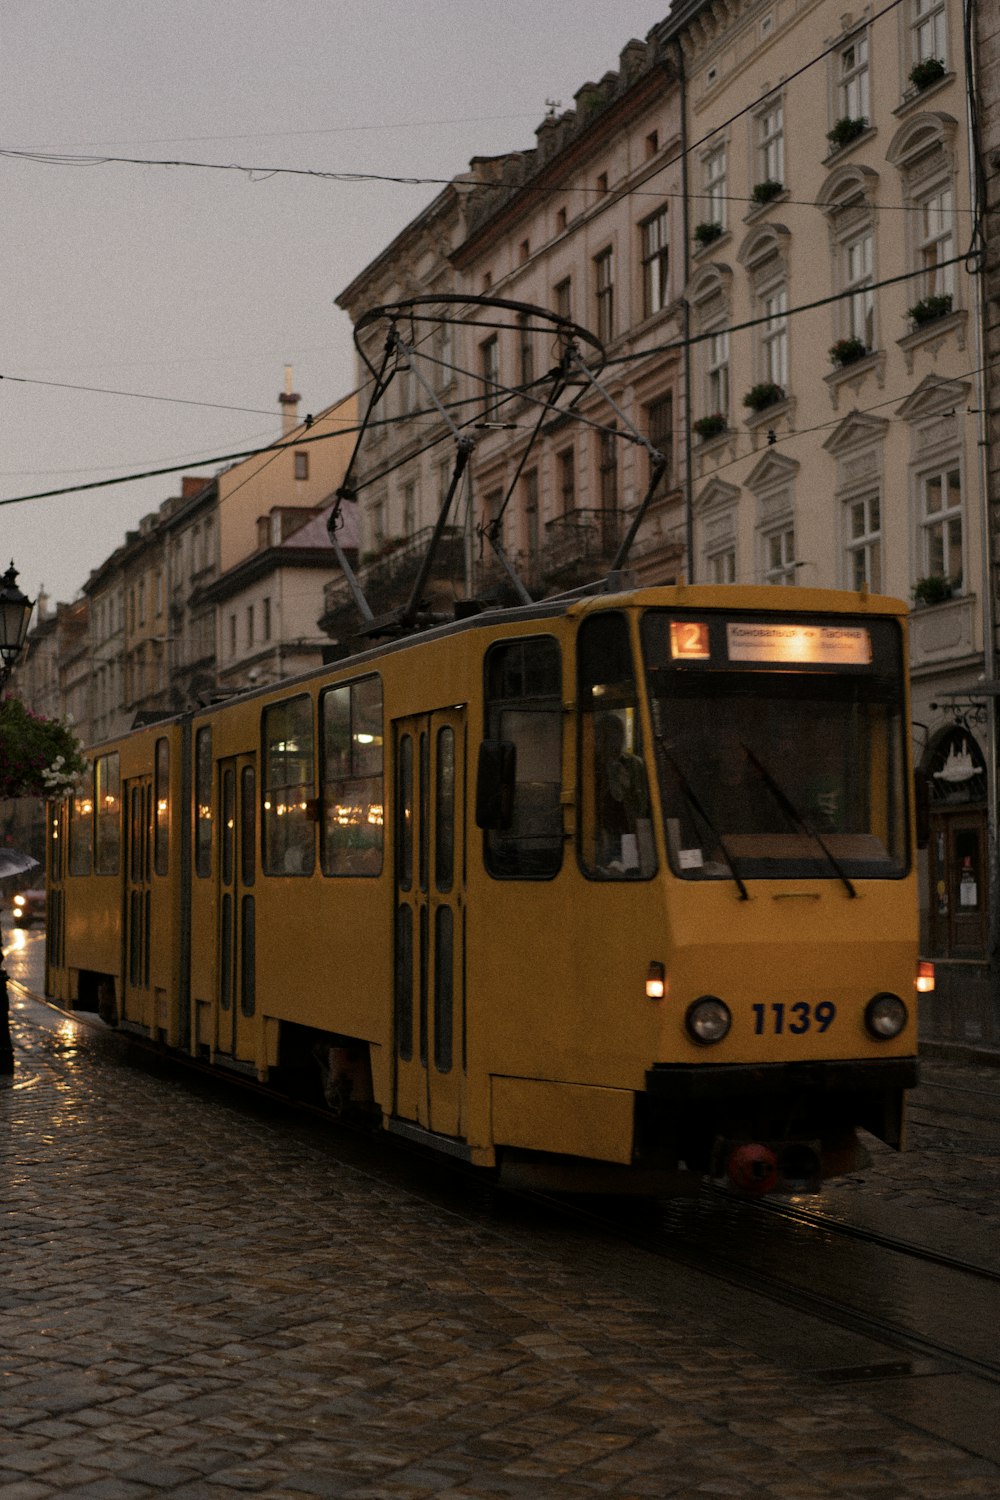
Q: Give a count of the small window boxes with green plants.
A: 9